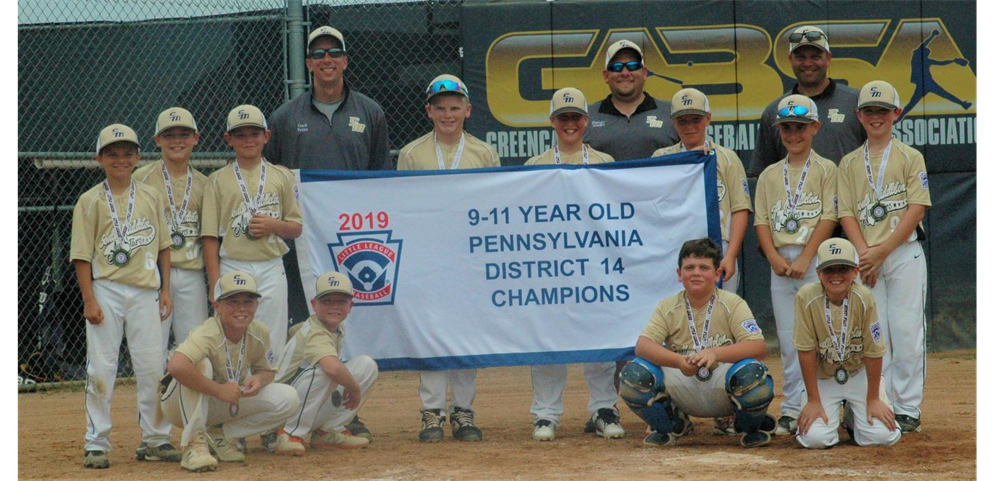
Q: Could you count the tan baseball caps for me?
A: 14